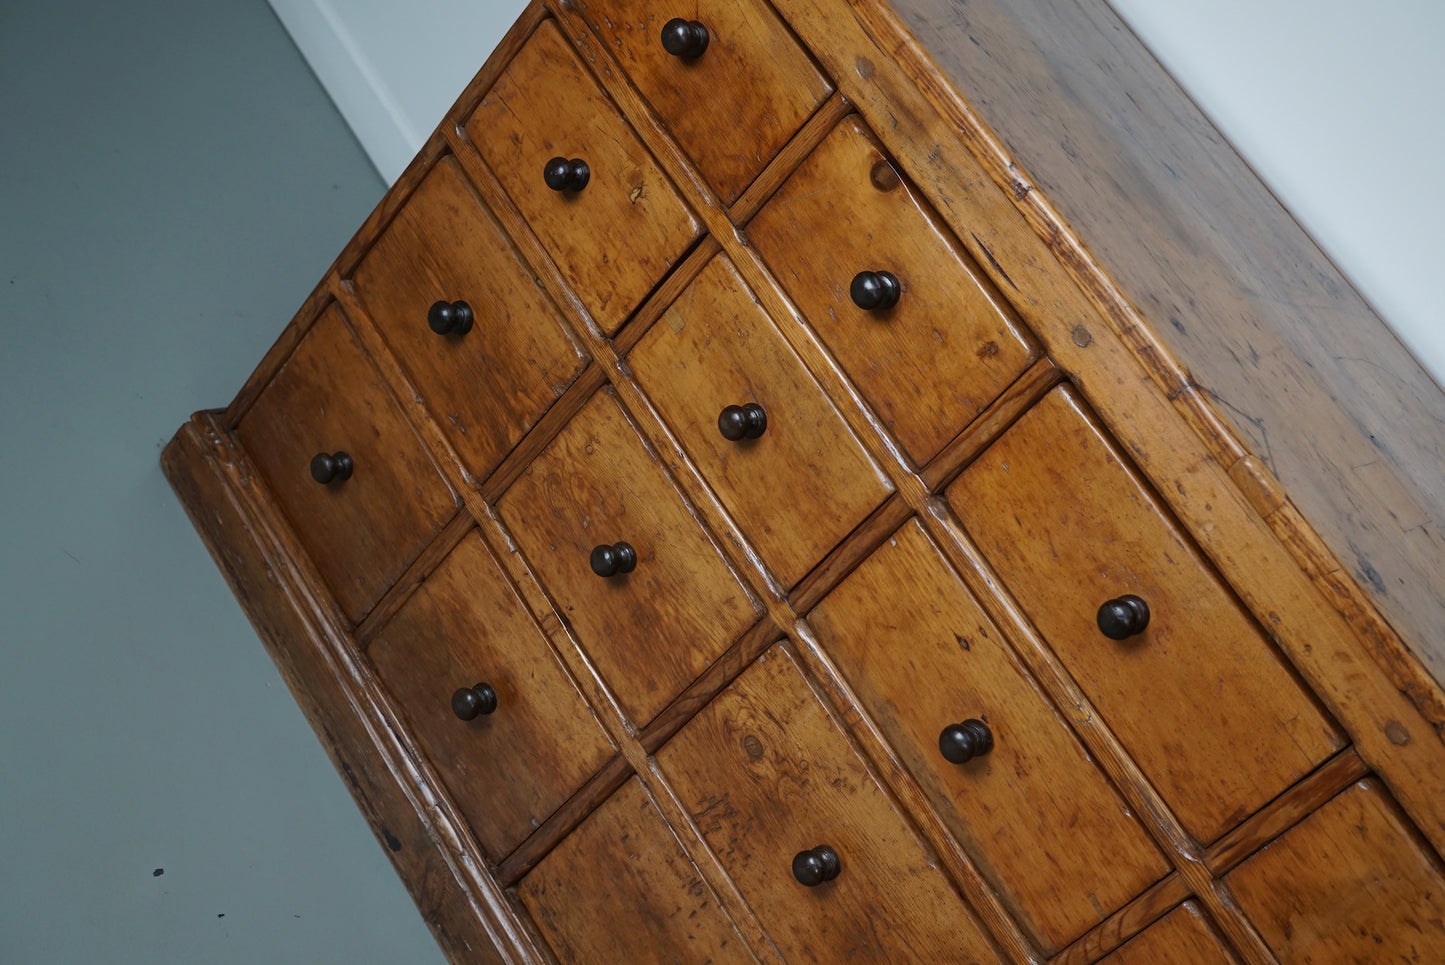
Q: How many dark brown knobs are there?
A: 11